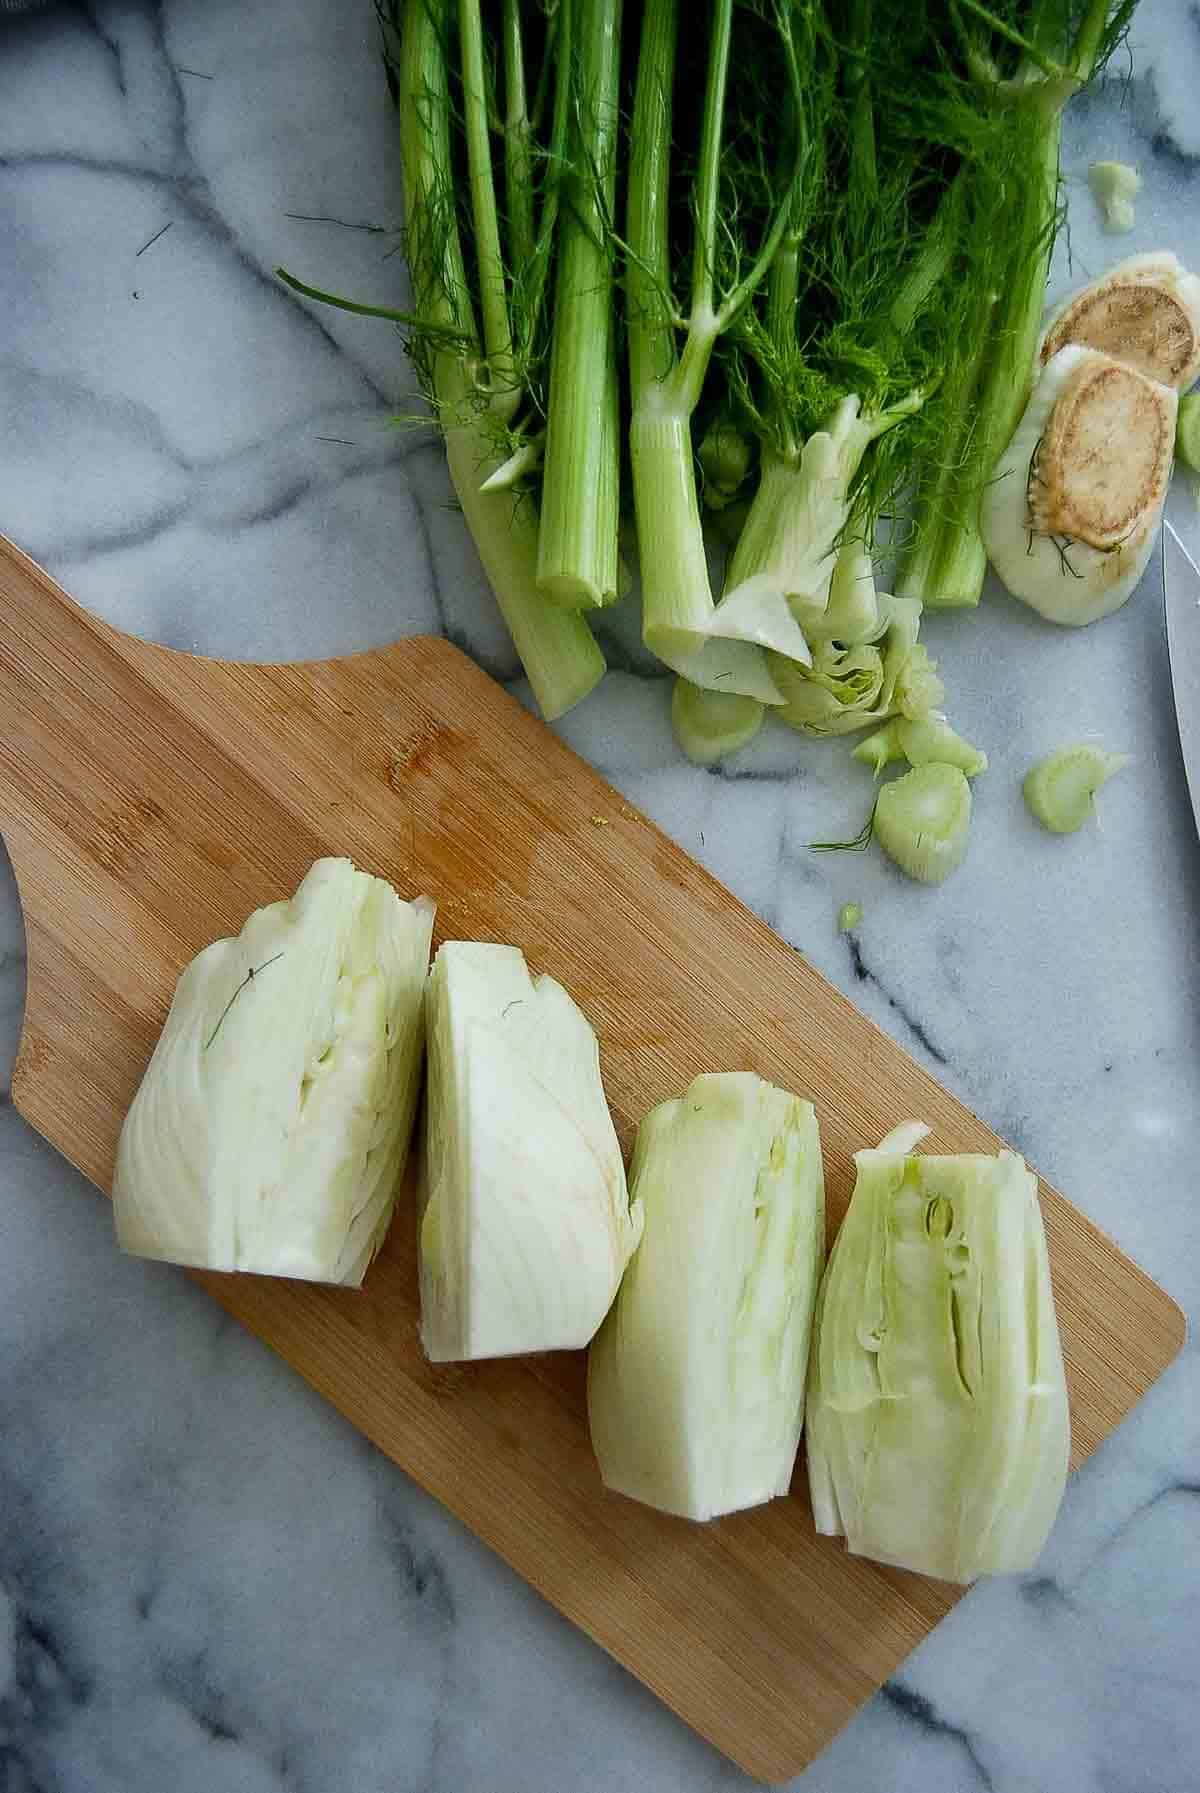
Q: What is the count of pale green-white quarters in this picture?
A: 4